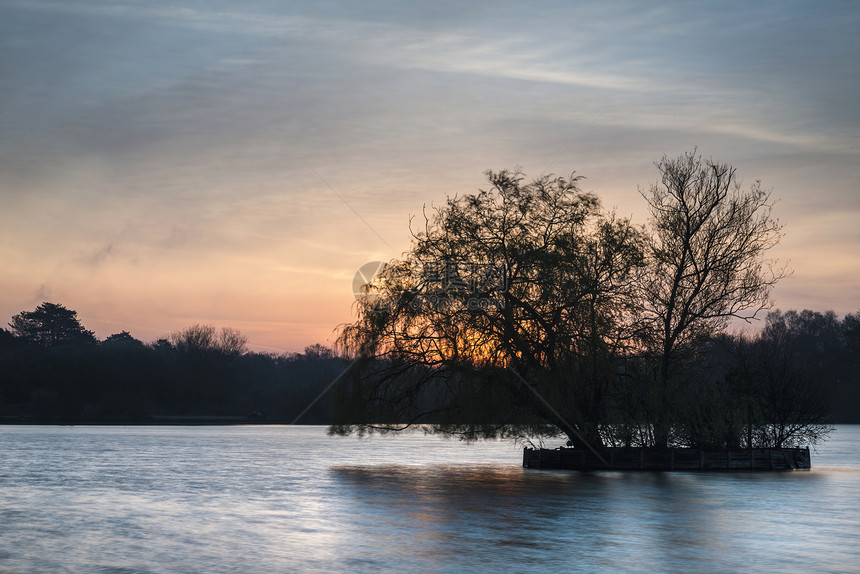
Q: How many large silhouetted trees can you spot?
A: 2